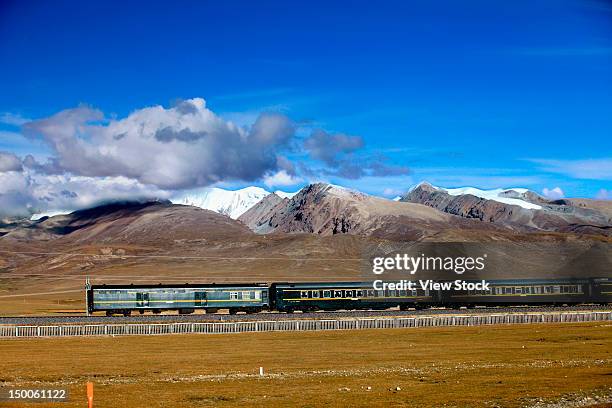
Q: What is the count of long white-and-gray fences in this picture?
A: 1